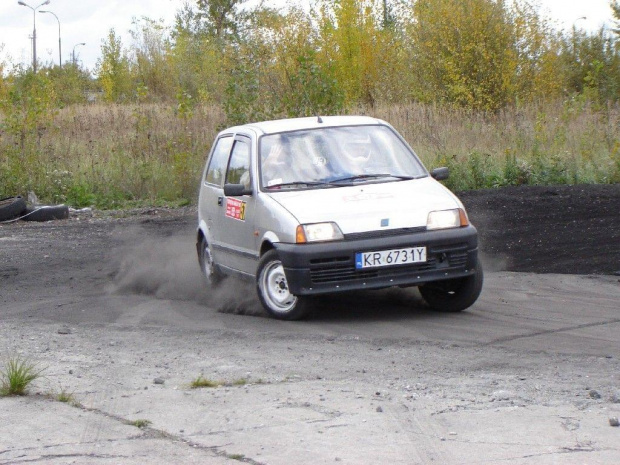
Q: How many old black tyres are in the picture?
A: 2